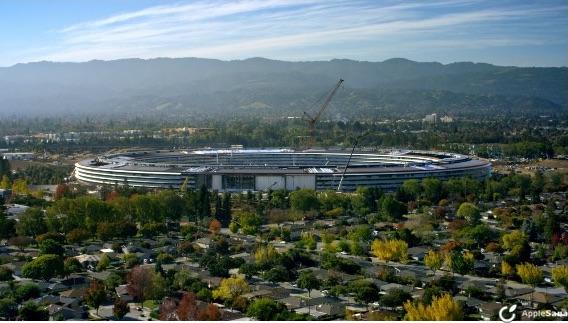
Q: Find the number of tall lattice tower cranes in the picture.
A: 1